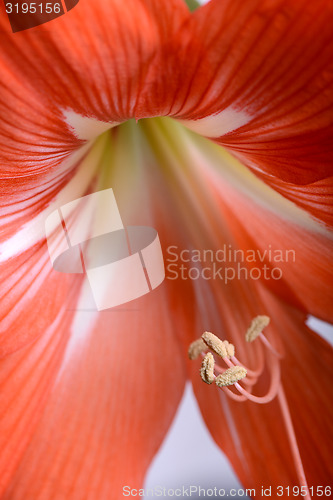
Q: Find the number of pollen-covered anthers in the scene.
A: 6